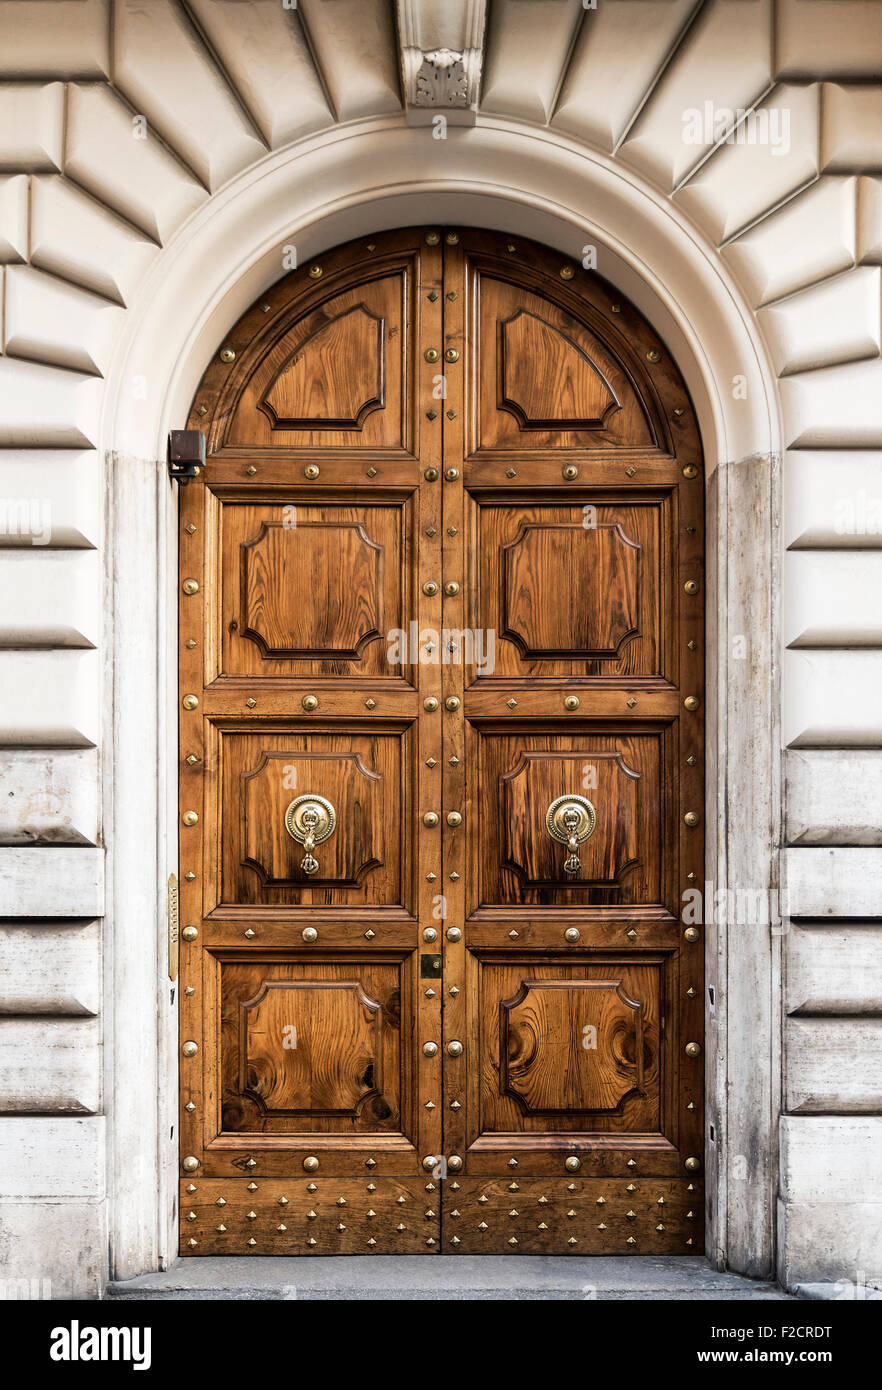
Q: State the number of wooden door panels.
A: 8